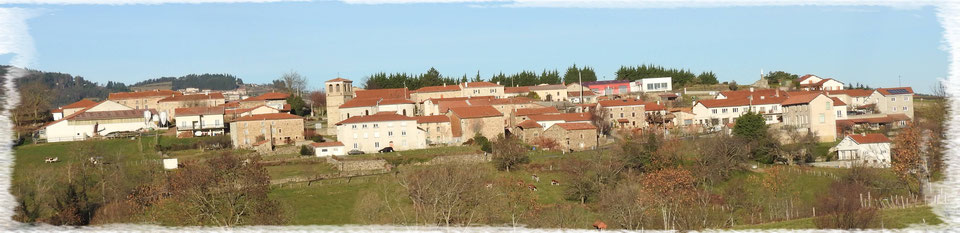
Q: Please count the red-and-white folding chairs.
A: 0